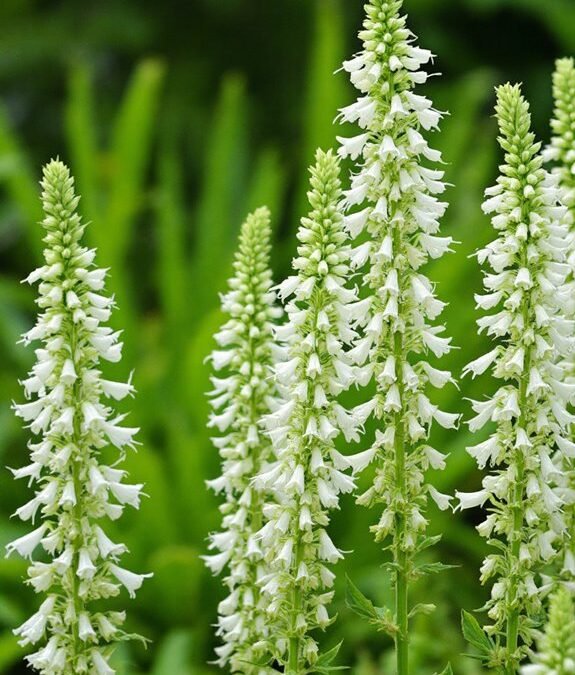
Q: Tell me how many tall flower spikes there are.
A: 6